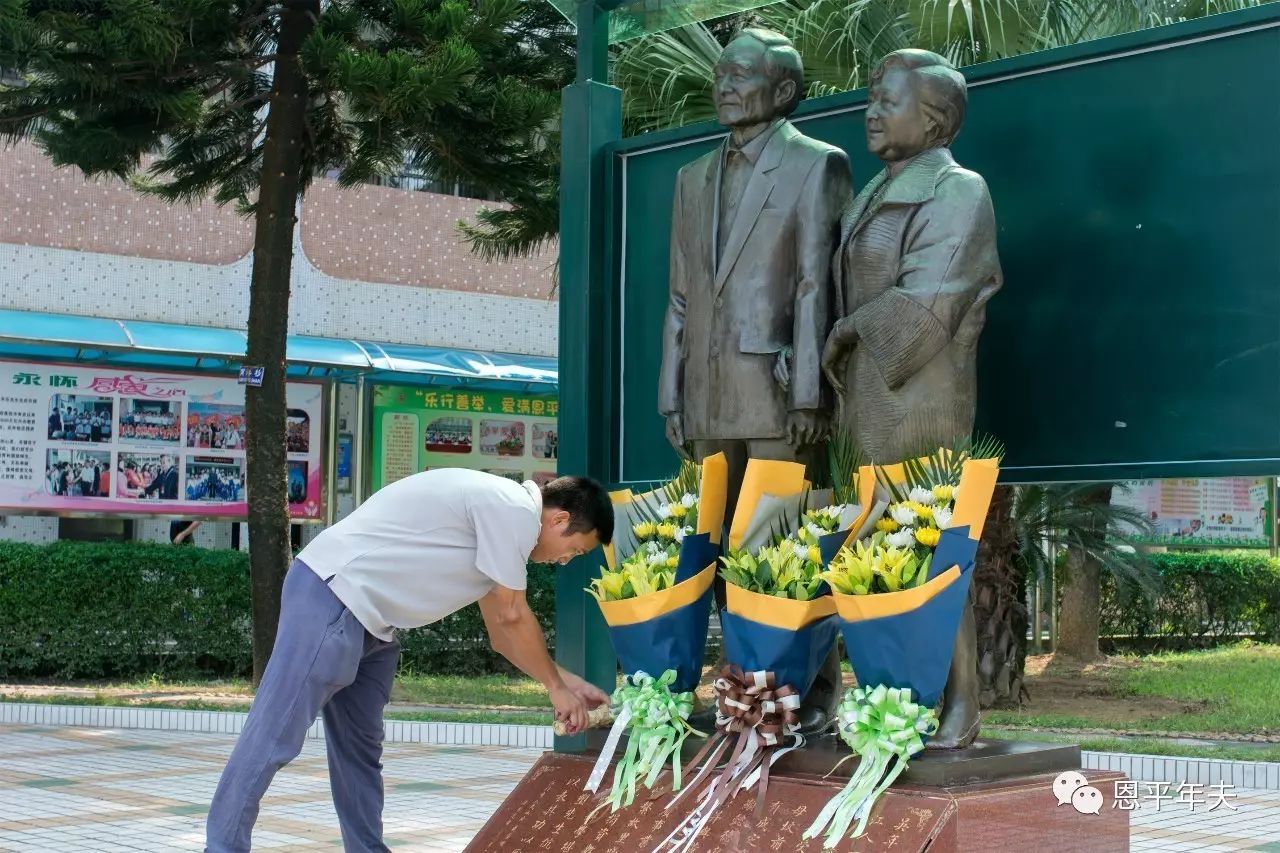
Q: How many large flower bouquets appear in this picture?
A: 3